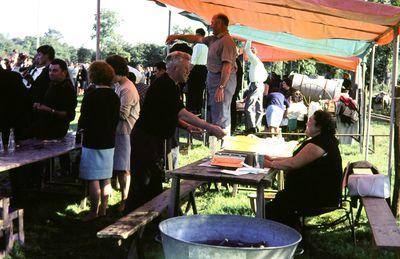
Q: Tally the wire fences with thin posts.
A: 0